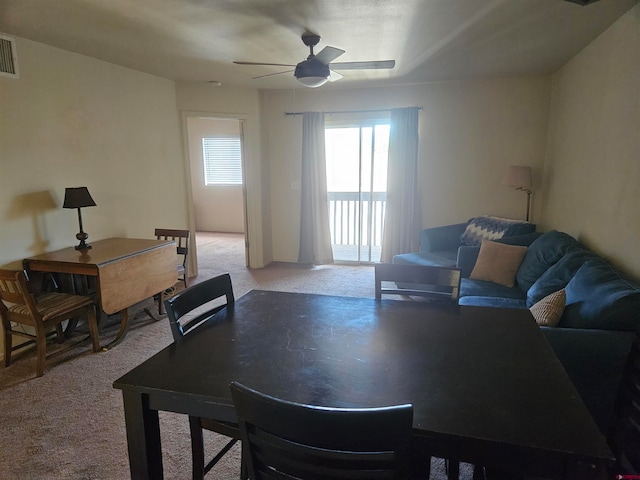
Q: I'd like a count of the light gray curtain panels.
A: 2